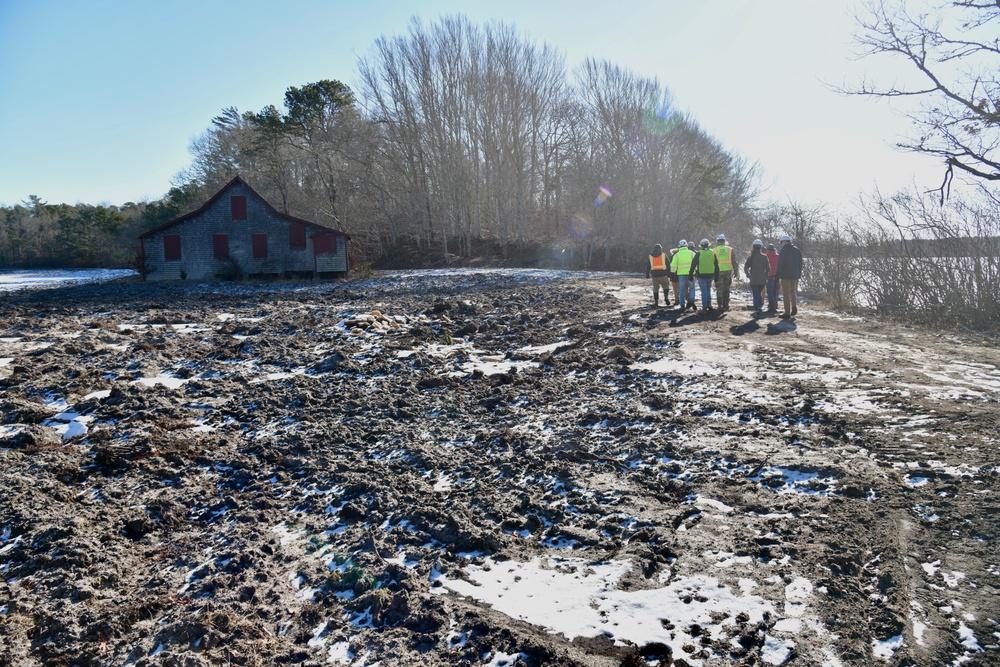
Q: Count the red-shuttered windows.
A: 6